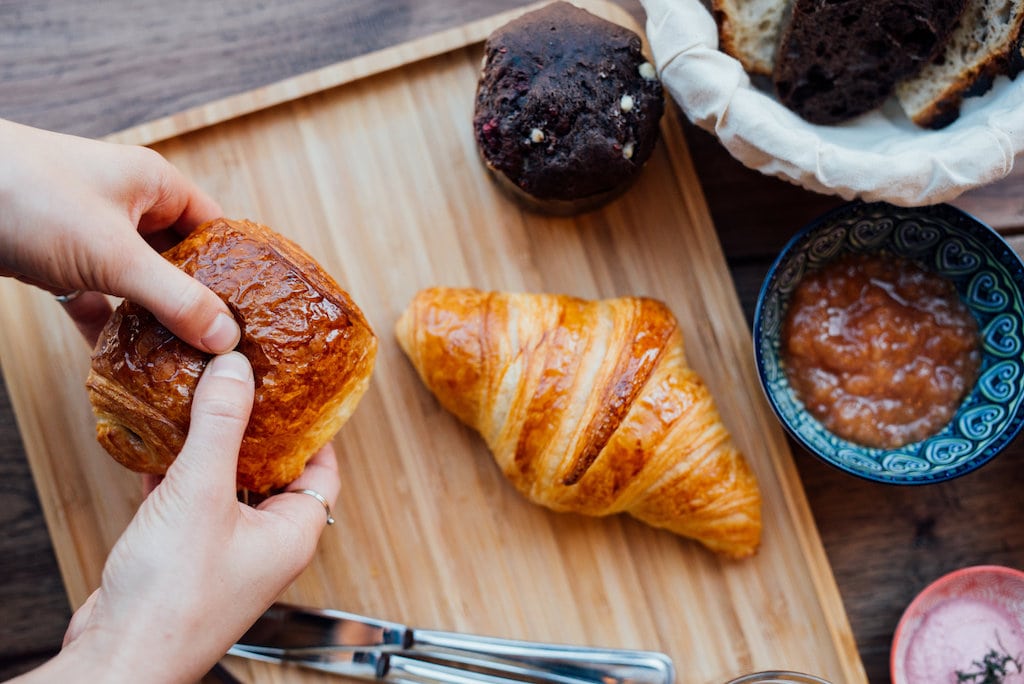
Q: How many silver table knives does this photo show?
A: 2